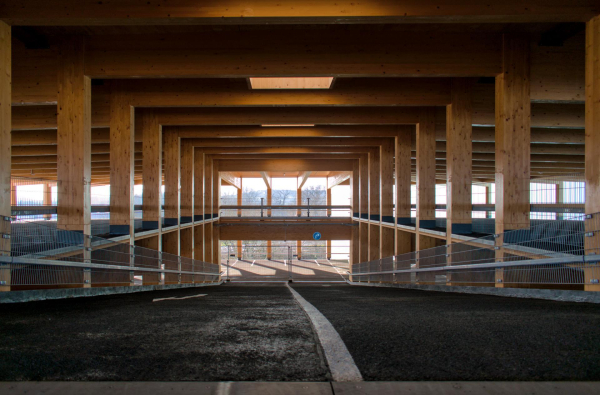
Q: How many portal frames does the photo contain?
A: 9